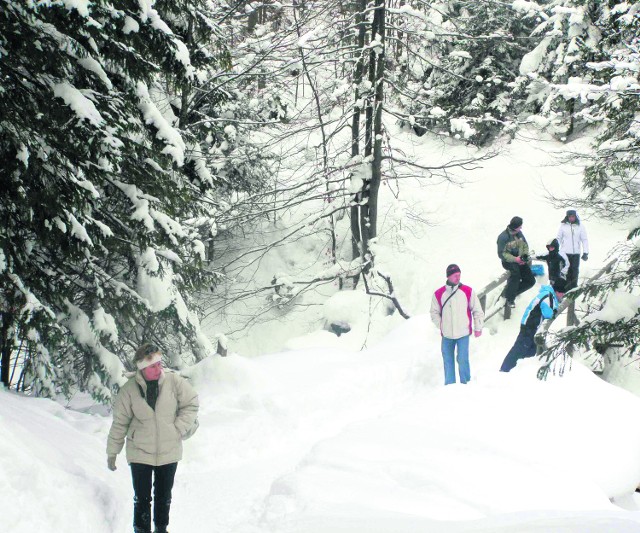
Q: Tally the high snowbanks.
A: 2